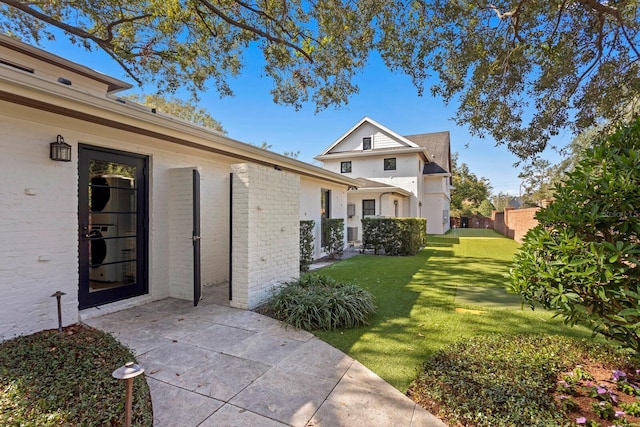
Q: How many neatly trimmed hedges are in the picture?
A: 3